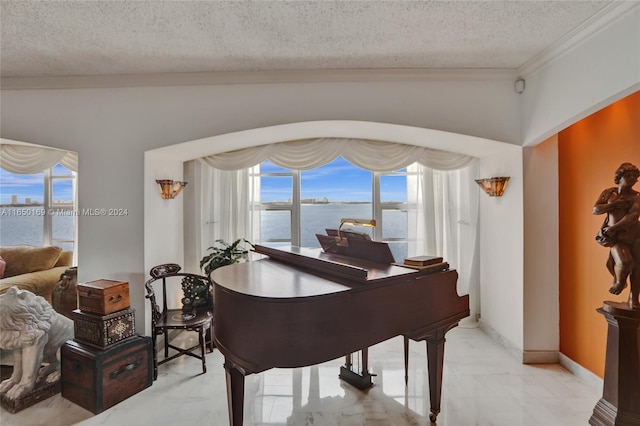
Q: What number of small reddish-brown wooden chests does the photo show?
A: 1